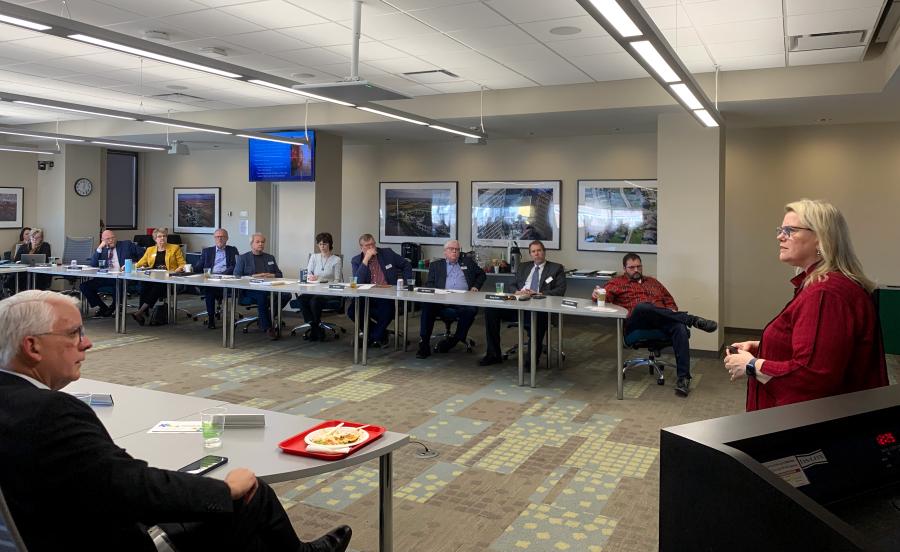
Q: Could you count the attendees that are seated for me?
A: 12